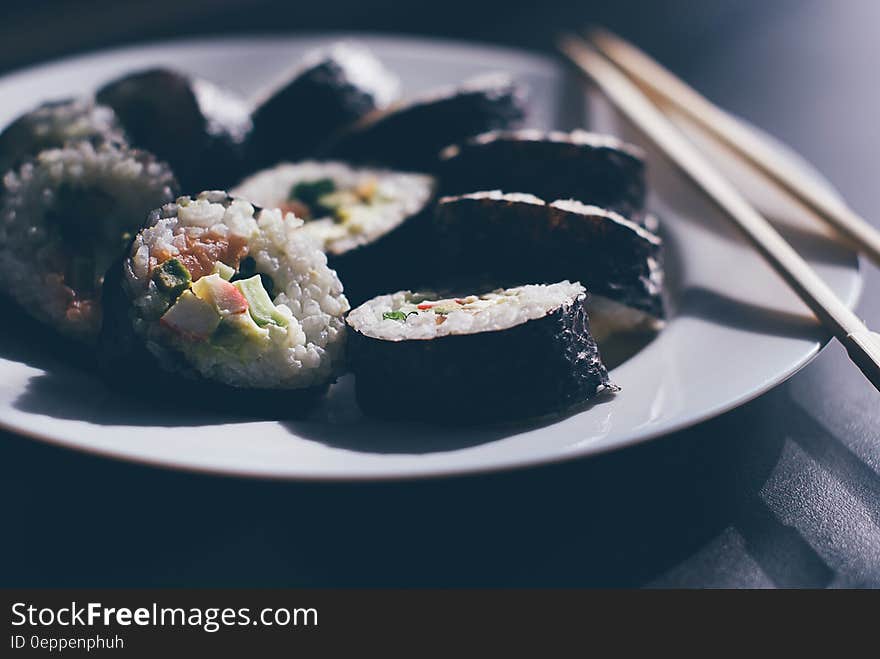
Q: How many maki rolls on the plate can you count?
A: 10